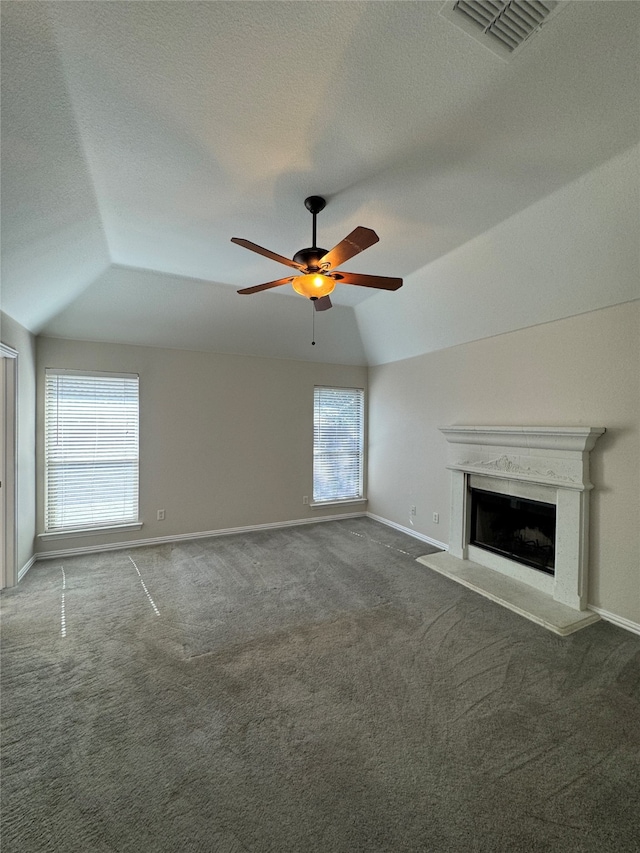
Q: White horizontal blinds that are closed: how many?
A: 2